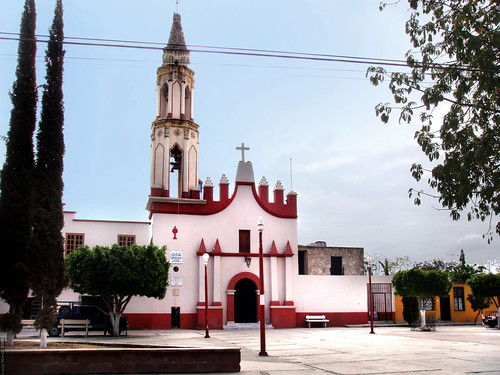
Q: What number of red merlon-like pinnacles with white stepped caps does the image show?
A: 4